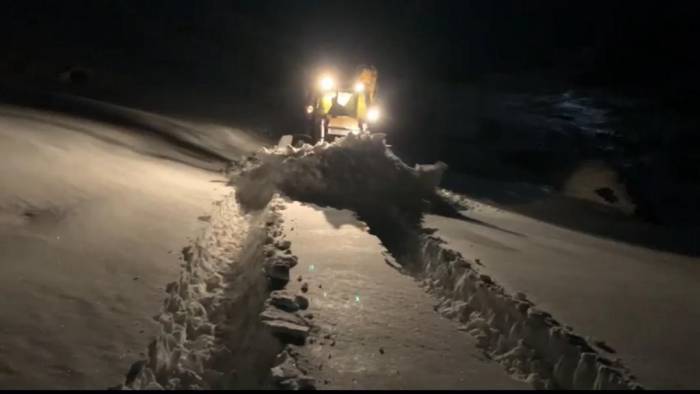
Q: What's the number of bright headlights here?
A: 3